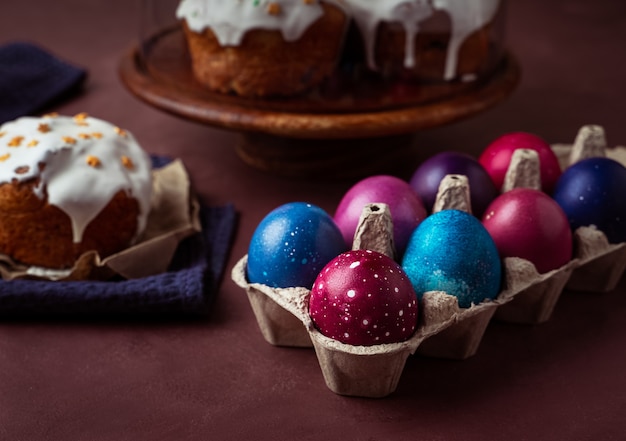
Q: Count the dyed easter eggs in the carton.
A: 8